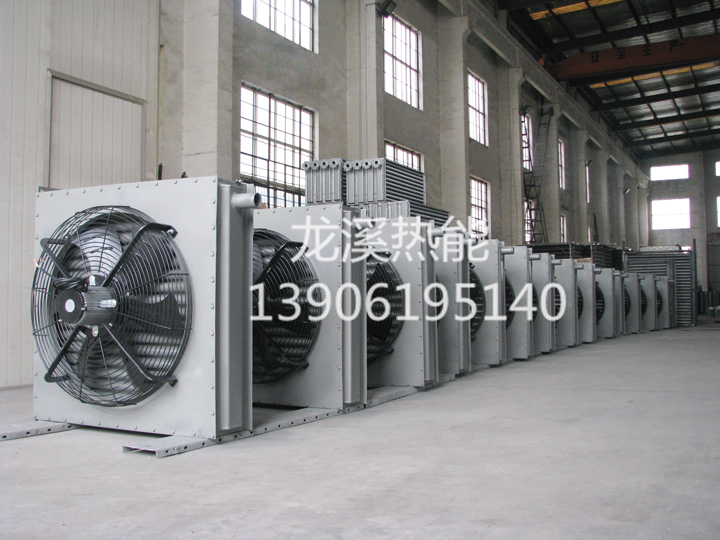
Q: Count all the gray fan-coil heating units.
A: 14